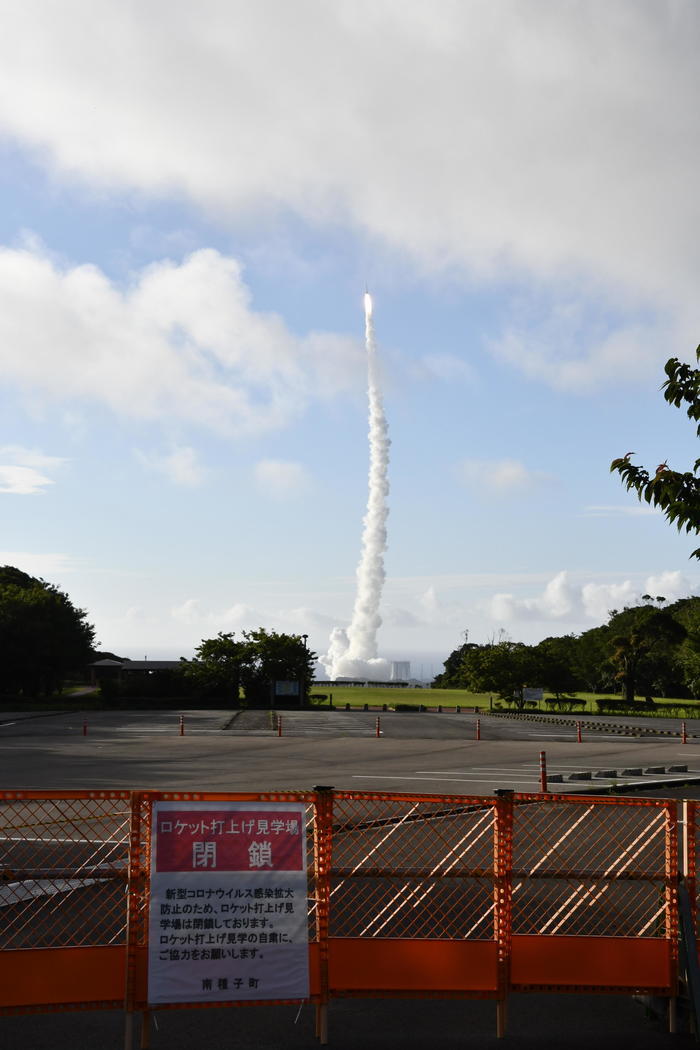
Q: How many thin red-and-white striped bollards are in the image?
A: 8